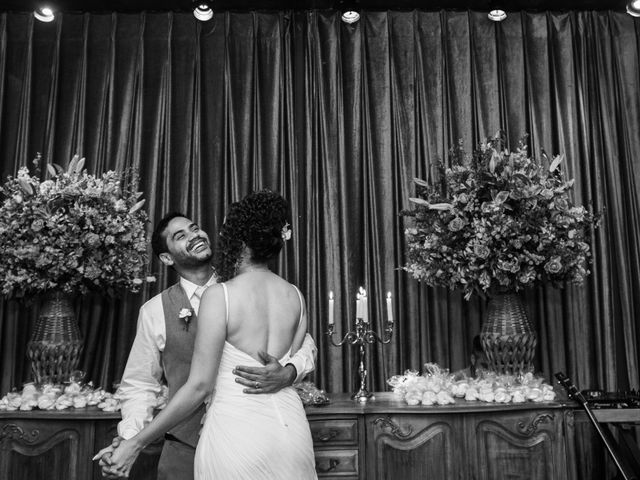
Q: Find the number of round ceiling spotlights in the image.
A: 5